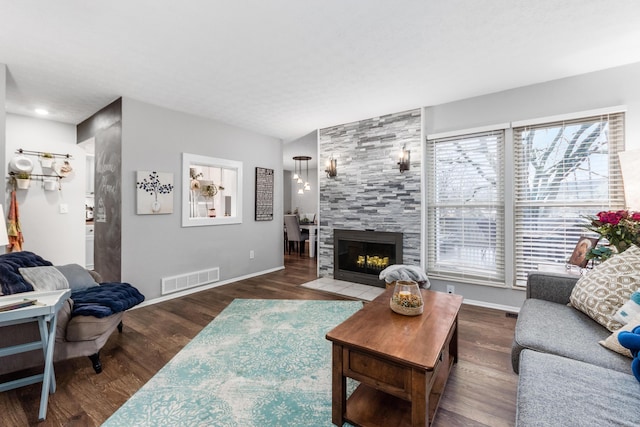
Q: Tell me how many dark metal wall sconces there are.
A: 2